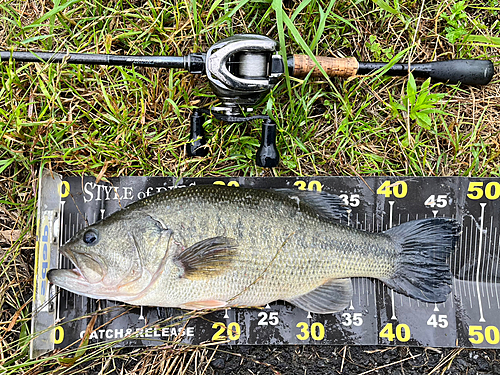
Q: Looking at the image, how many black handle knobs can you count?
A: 2